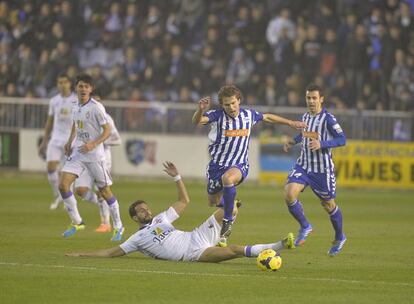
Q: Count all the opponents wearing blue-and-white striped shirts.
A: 2